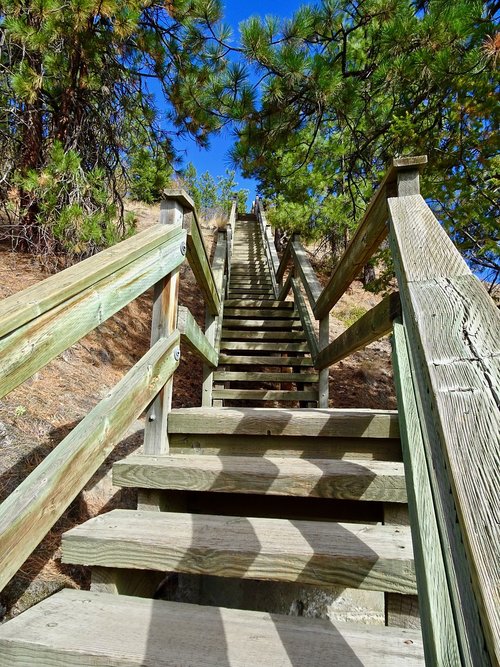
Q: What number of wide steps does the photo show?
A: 4